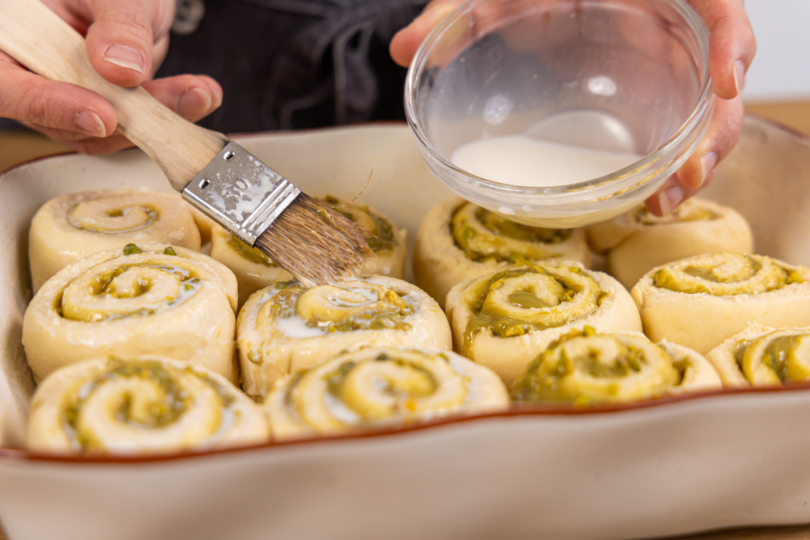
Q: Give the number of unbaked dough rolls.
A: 12